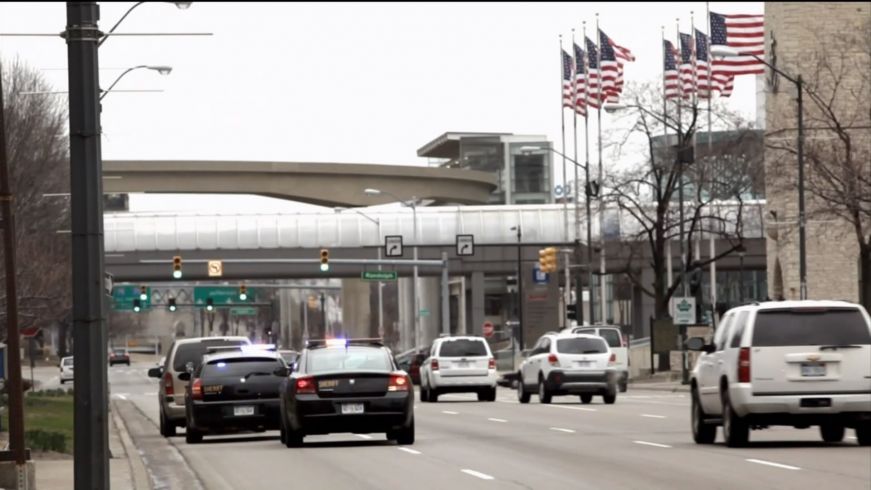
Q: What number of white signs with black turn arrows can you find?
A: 2